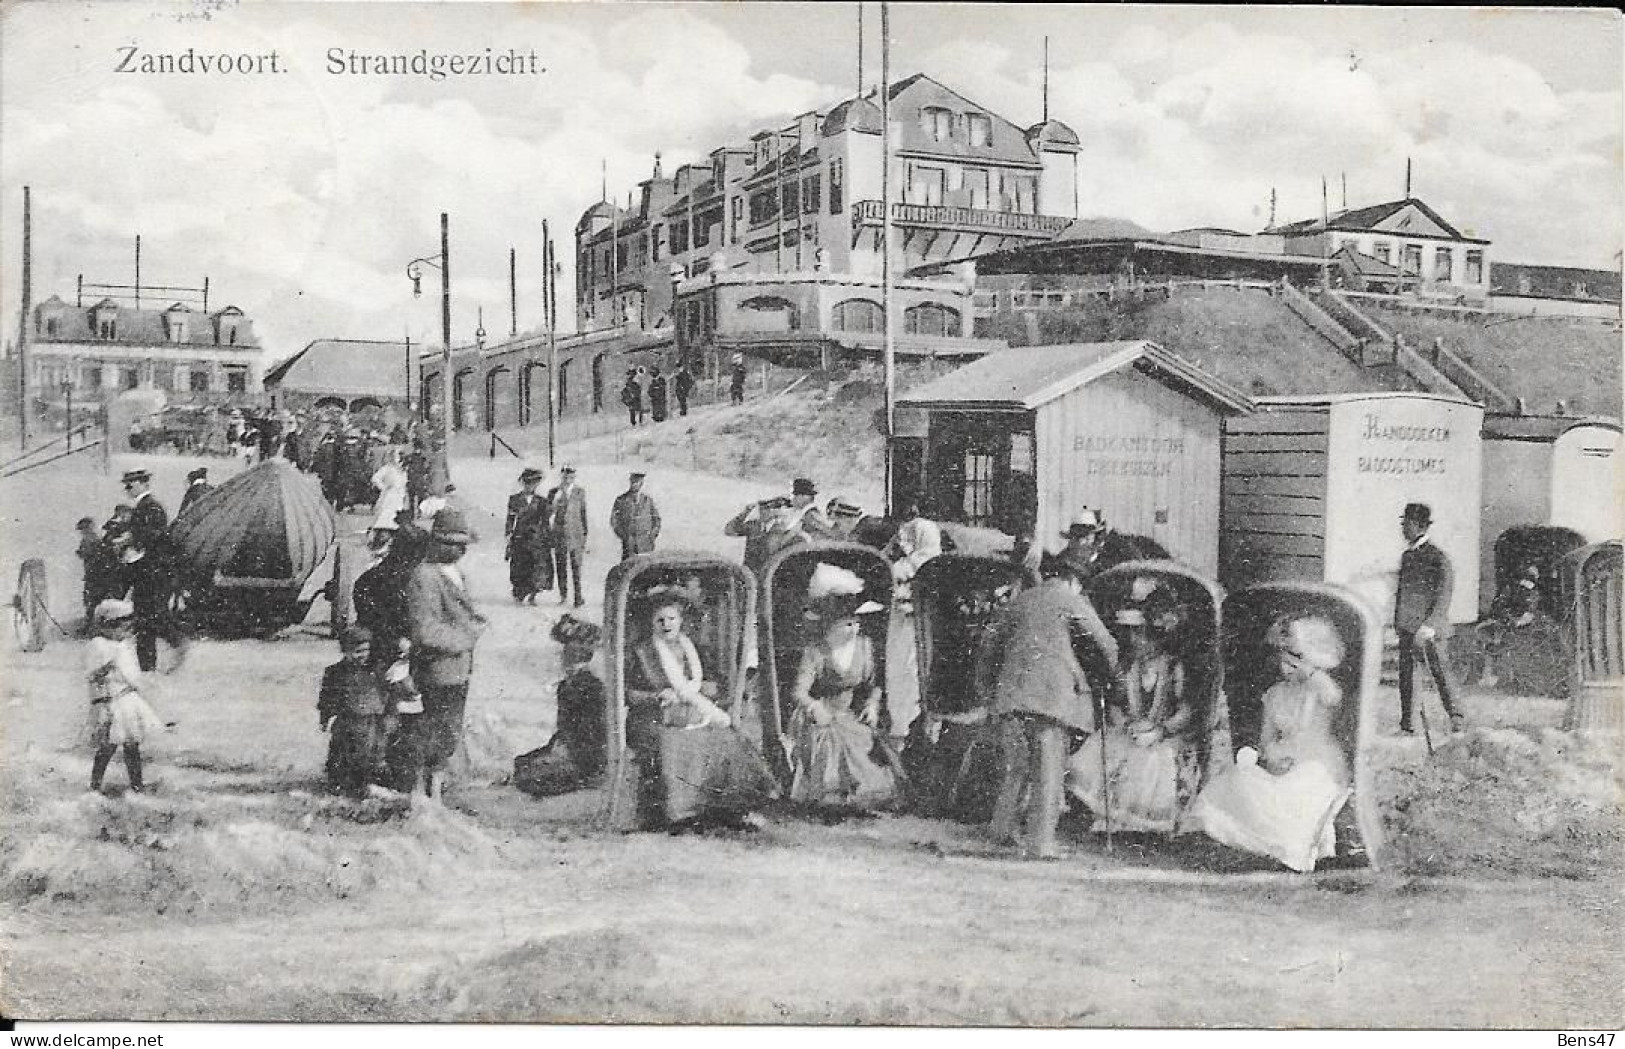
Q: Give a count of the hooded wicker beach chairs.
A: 7